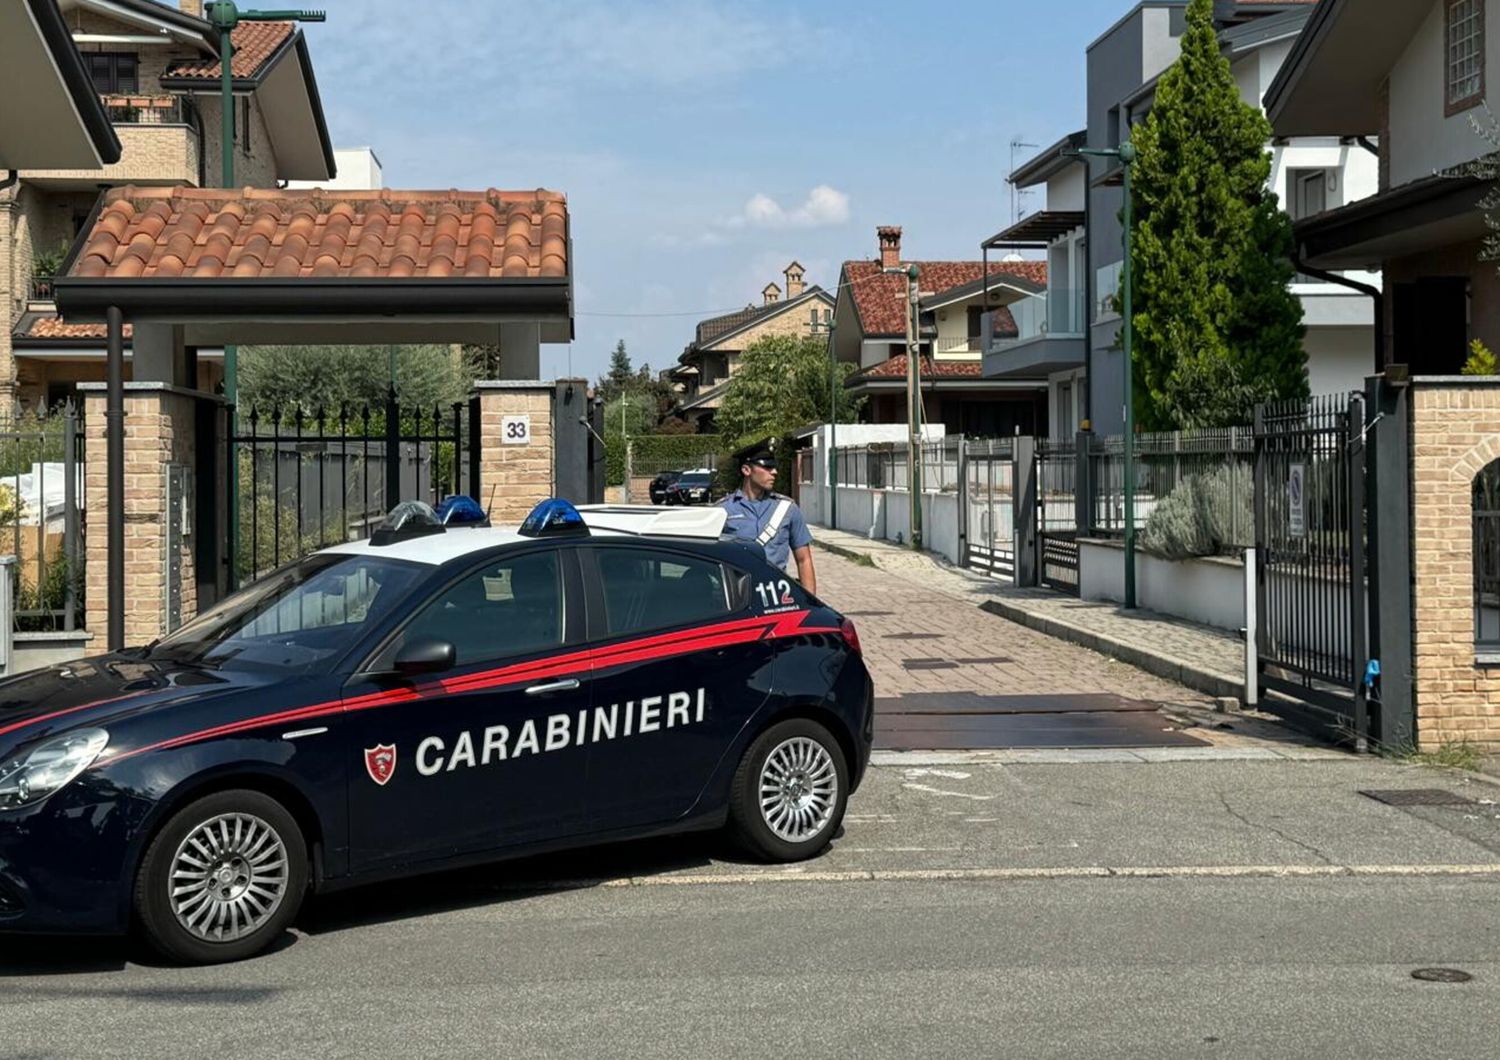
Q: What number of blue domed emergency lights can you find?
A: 2